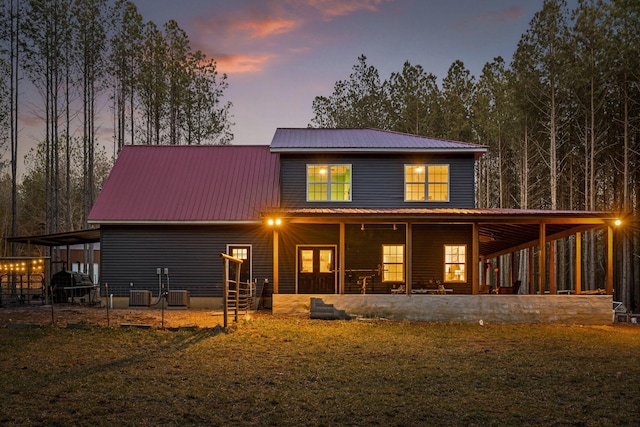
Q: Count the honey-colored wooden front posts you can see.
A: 6